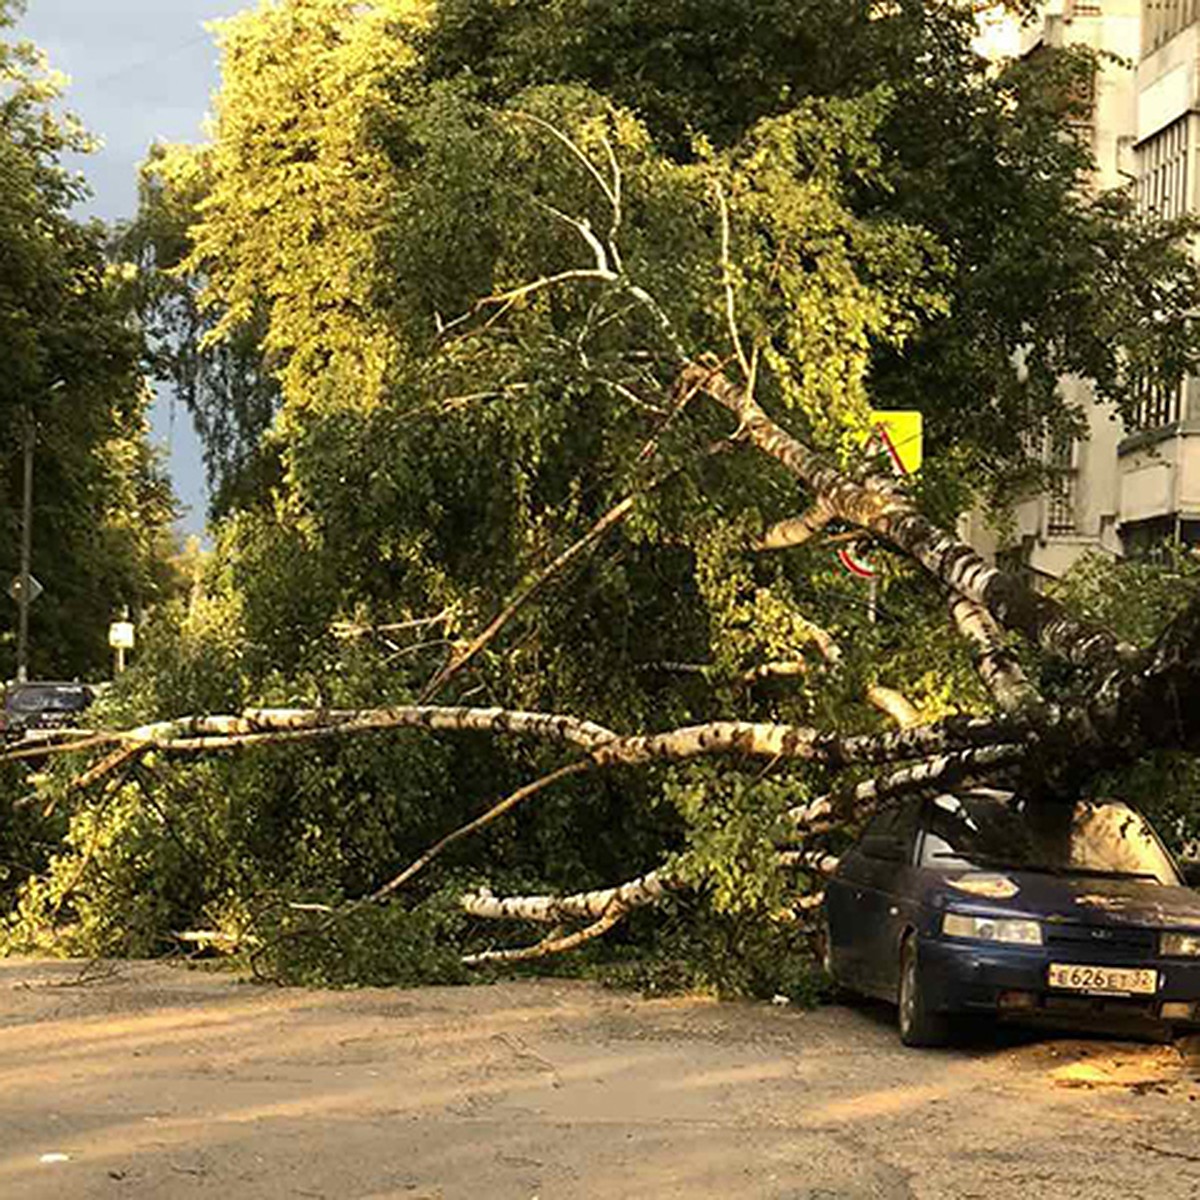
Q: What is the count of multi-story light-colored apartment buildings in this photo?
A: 1